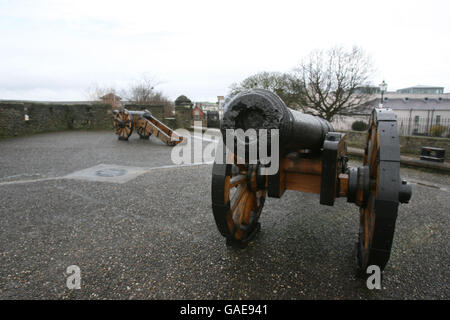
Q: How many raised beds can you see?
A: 0